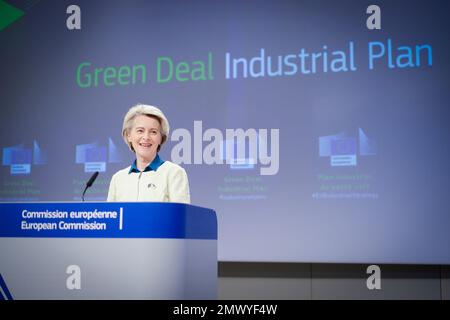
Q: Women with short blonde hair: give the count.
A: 1